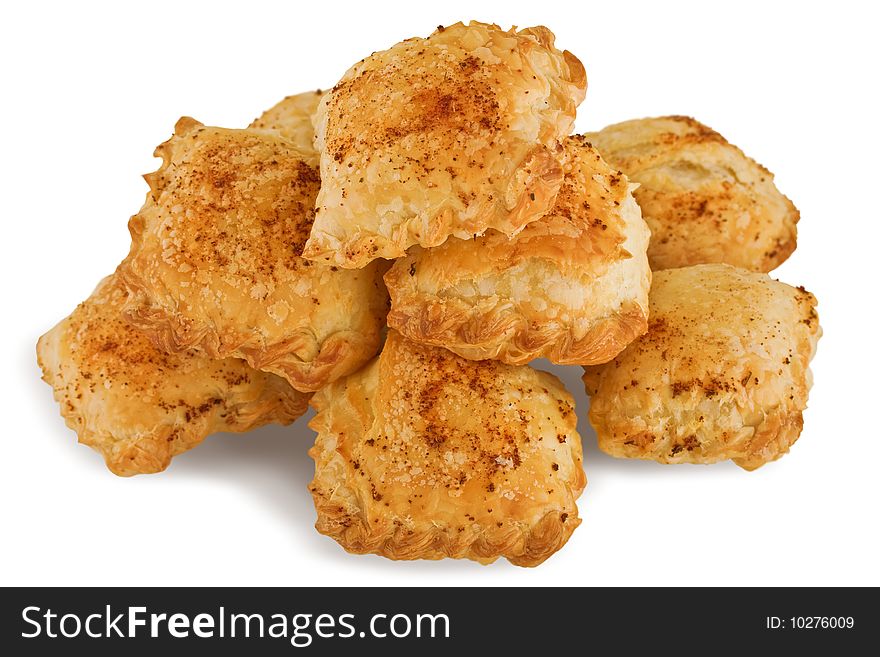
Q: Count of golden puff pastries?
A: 8